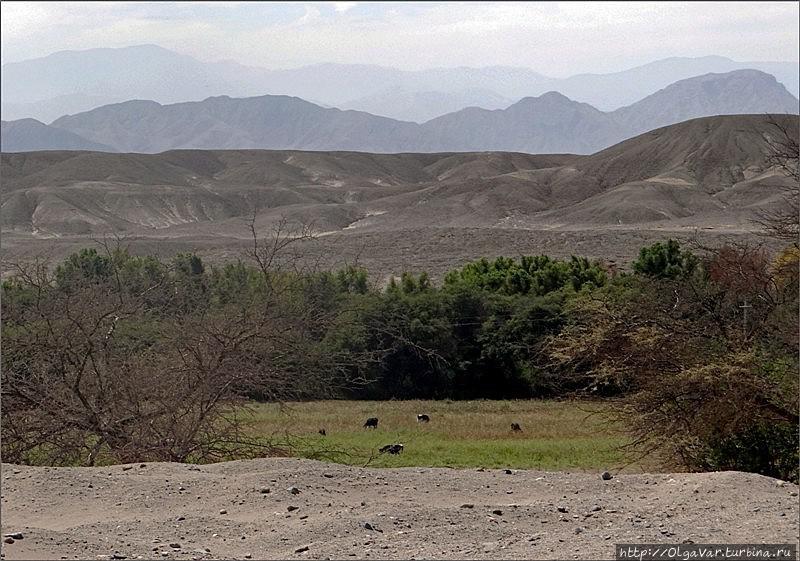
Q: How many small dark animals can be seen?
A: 5